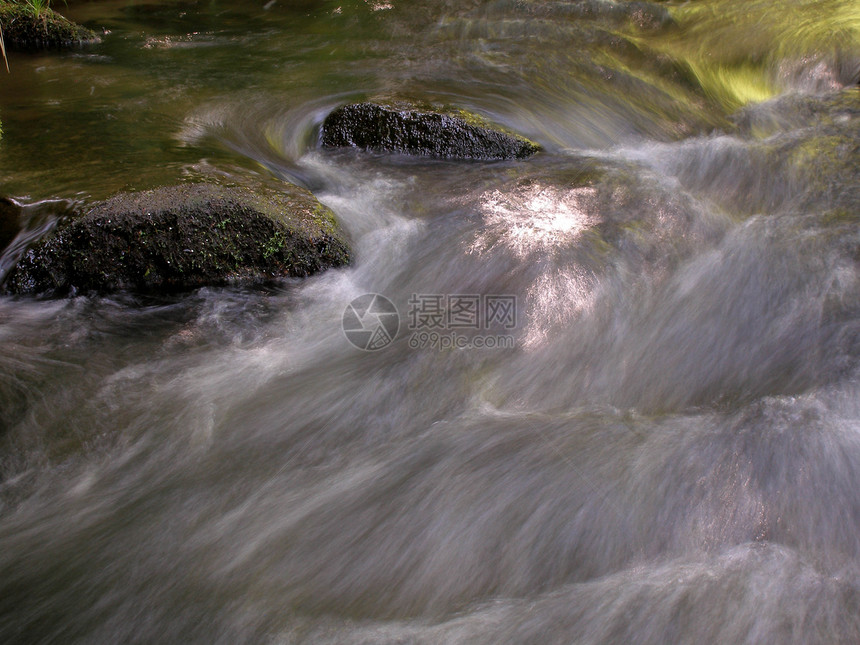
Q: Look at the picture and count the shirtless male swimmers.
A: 0